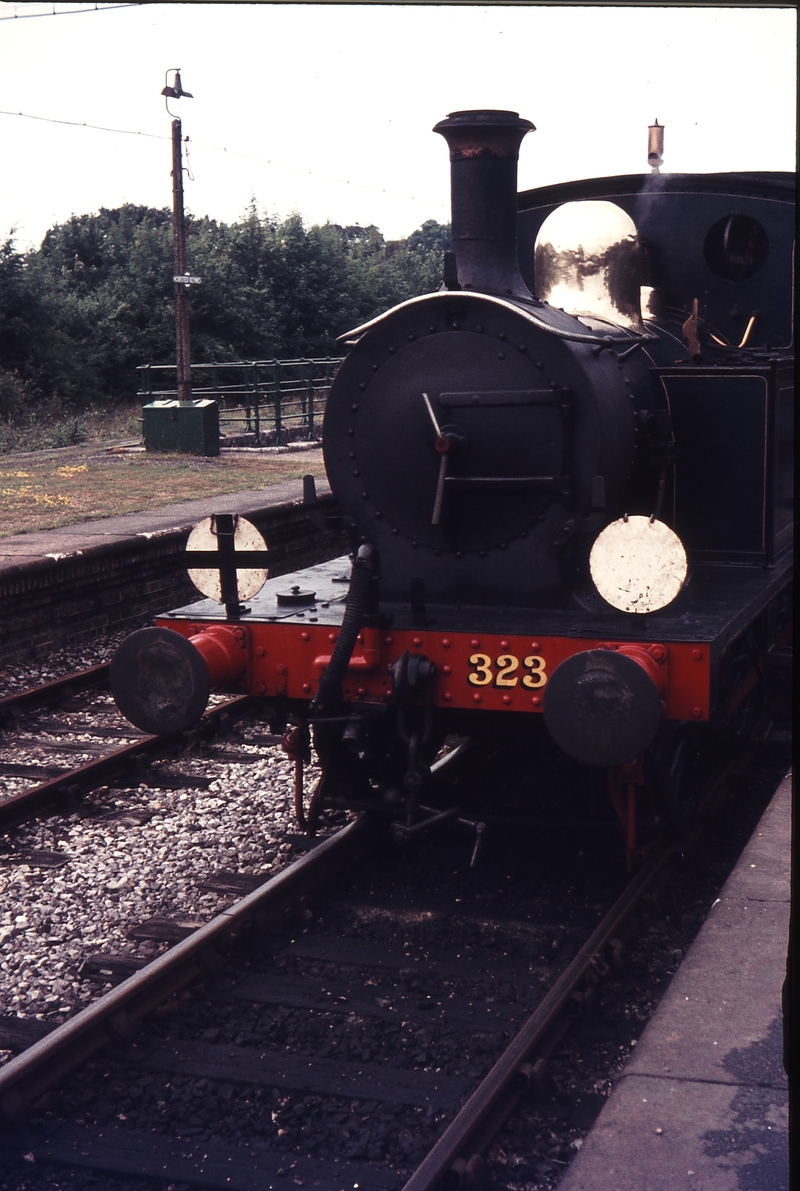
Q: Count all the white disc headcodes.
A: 2